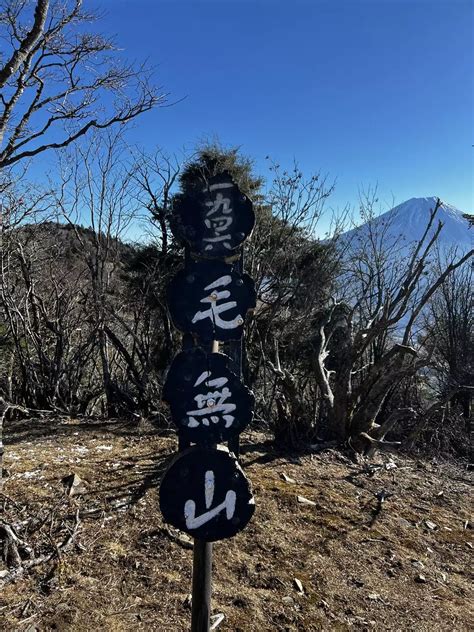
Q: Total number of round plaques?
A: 4